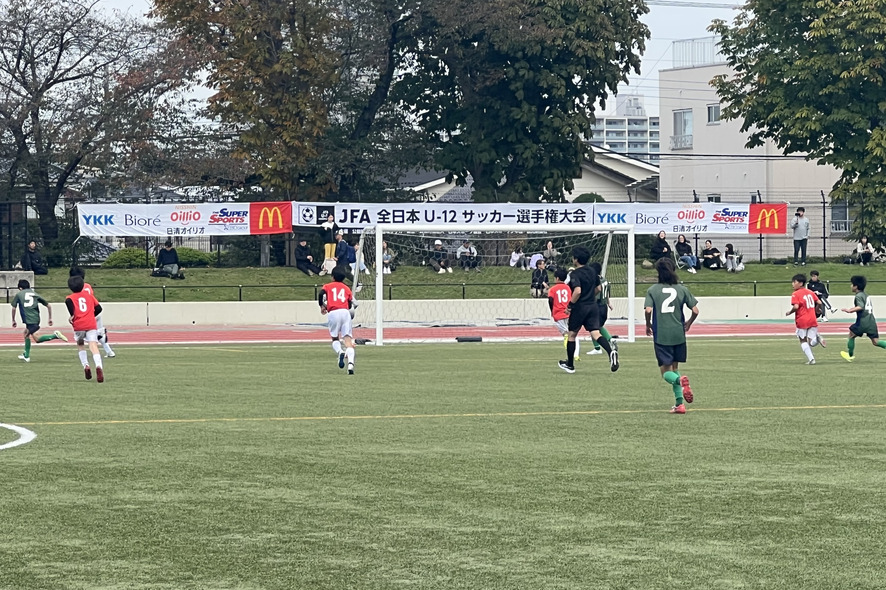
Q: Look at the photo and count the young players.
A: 9